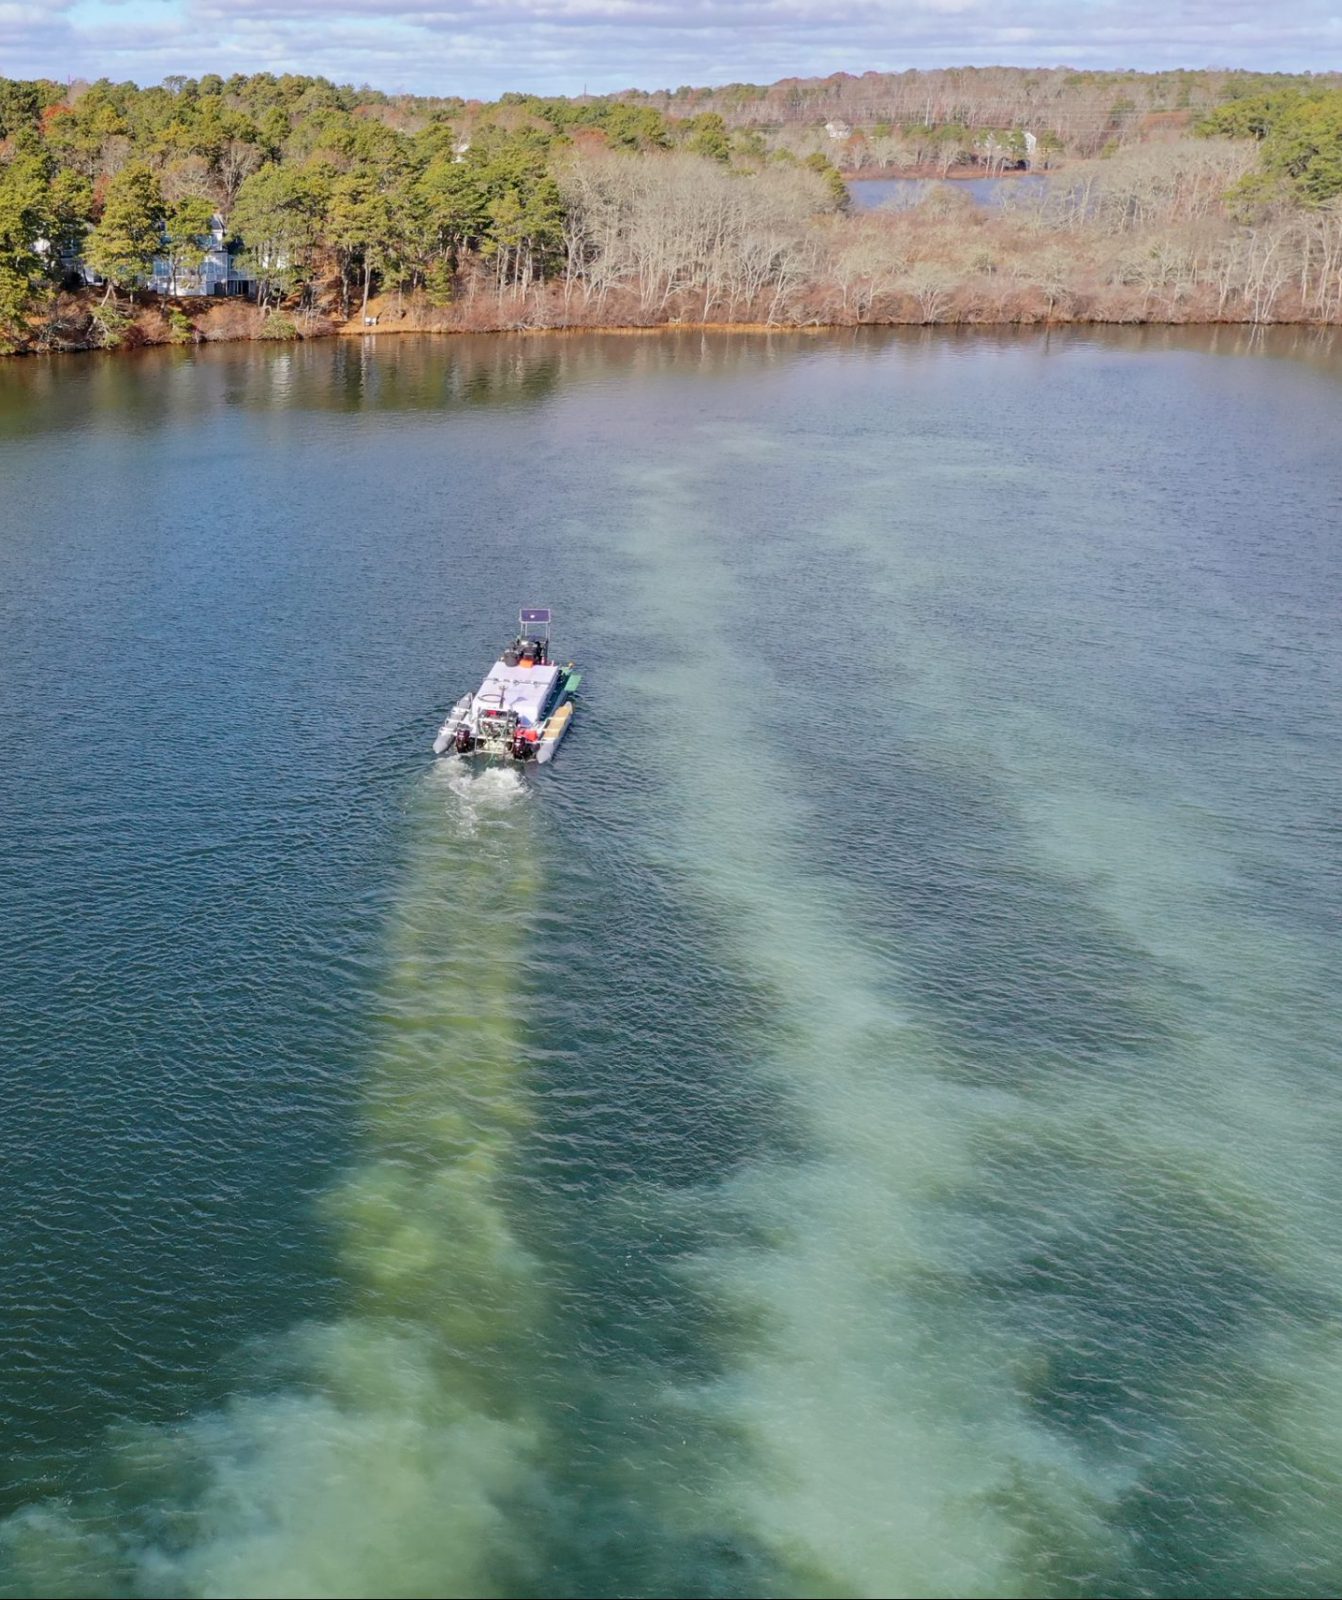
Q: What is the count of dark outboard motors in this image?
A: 2